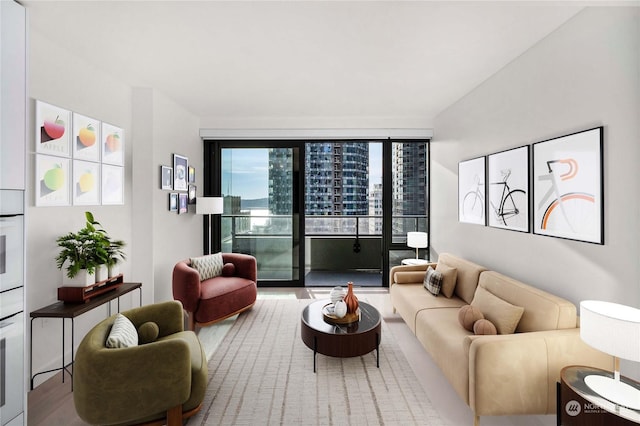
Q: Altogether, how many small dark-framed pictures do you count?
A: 6